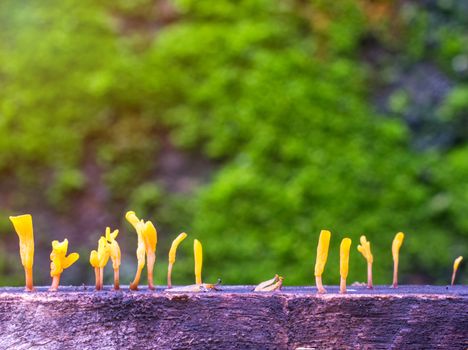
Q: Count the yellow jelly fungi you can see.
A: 14